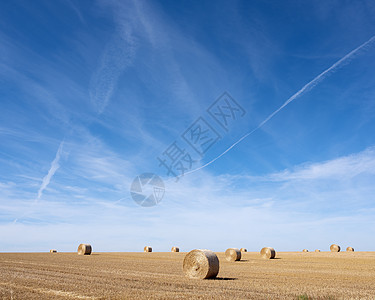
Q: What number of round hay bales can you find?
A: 12